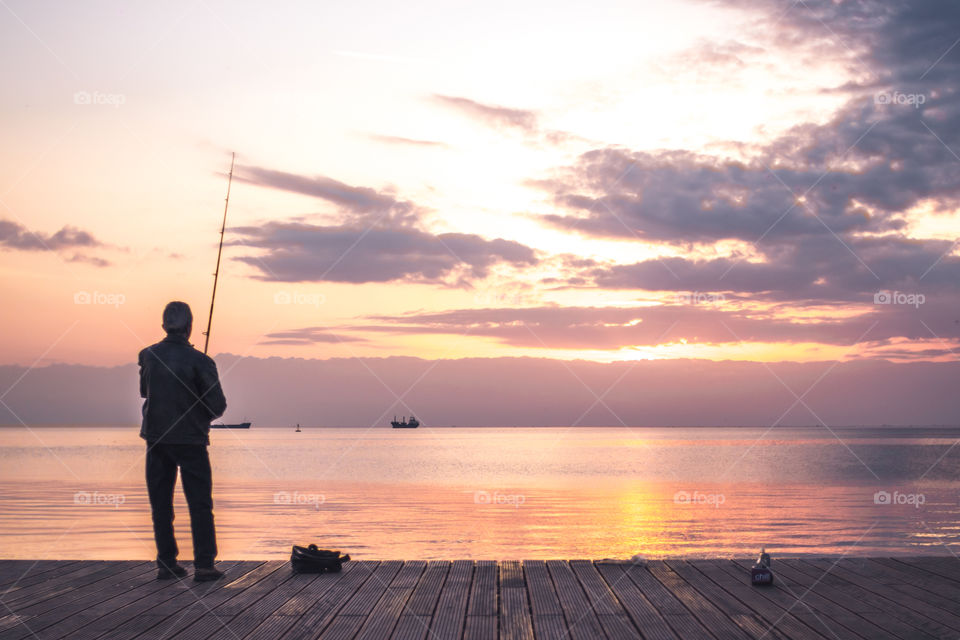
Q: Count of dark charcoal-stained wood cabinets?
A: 0